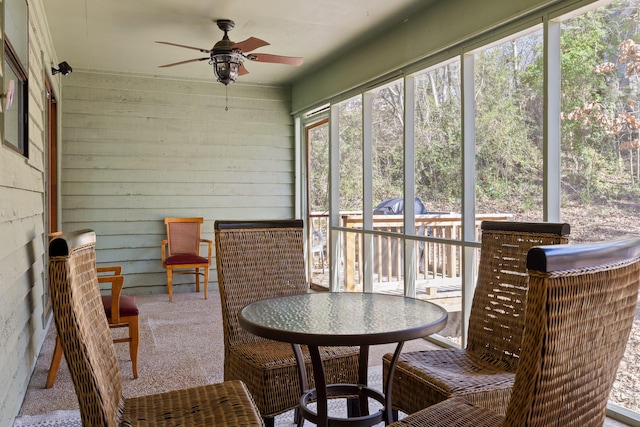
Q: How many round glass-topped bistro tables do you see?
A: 1